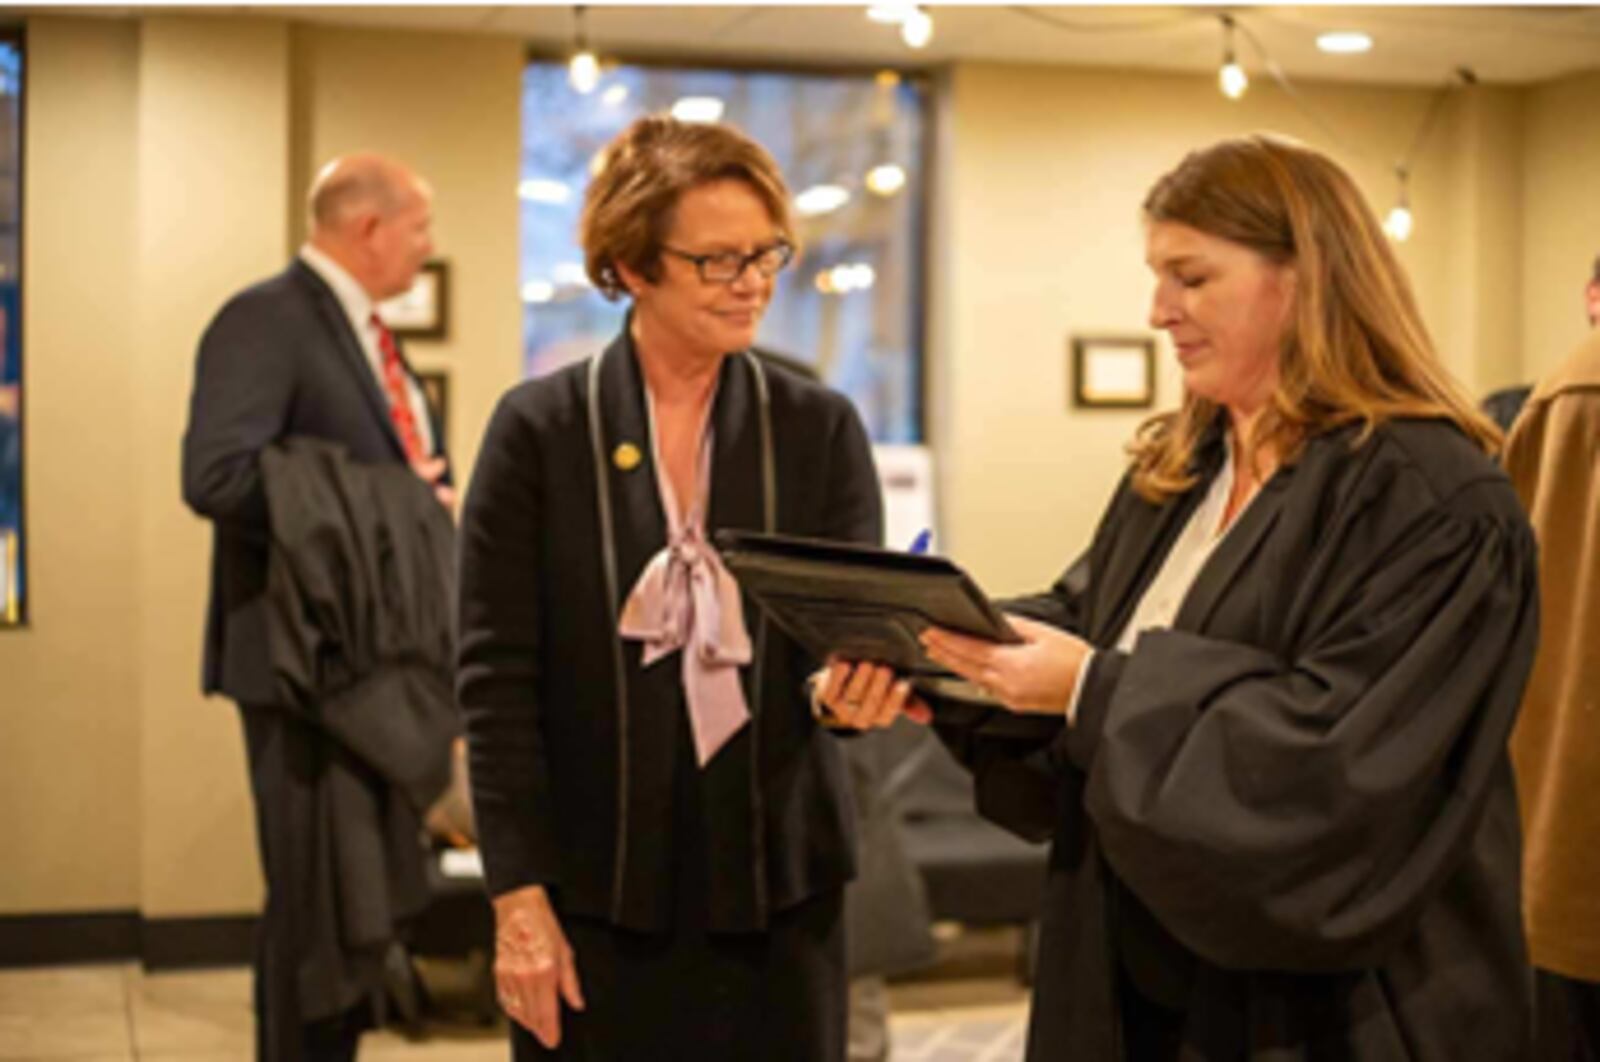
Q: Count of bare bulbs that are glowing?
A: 4